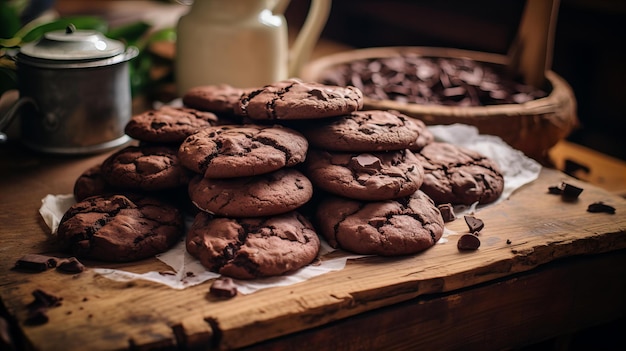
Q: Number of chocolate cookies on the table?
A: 14